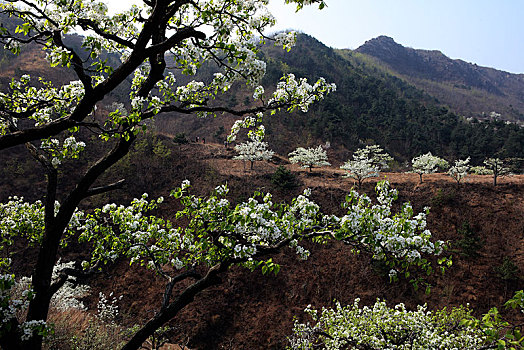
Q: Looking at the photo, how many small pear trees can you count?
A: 7